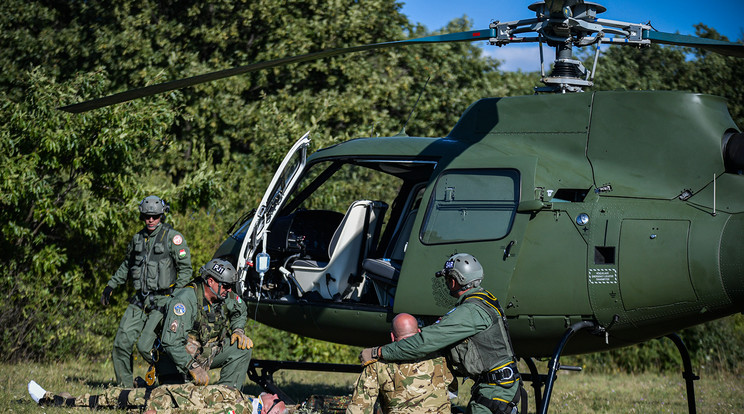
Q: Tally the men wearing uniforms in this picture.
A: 5